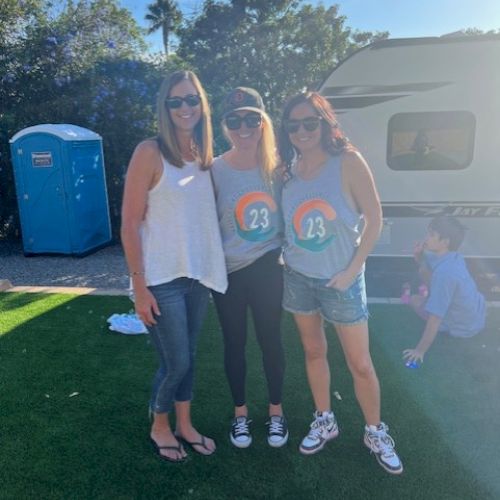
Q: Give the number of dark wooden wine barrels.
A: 0